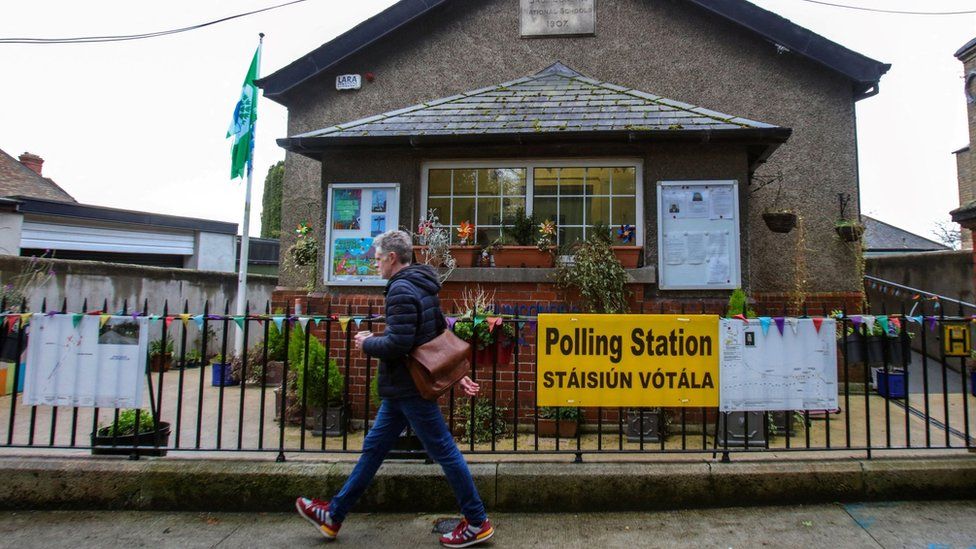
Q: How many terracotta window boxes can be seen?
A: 3